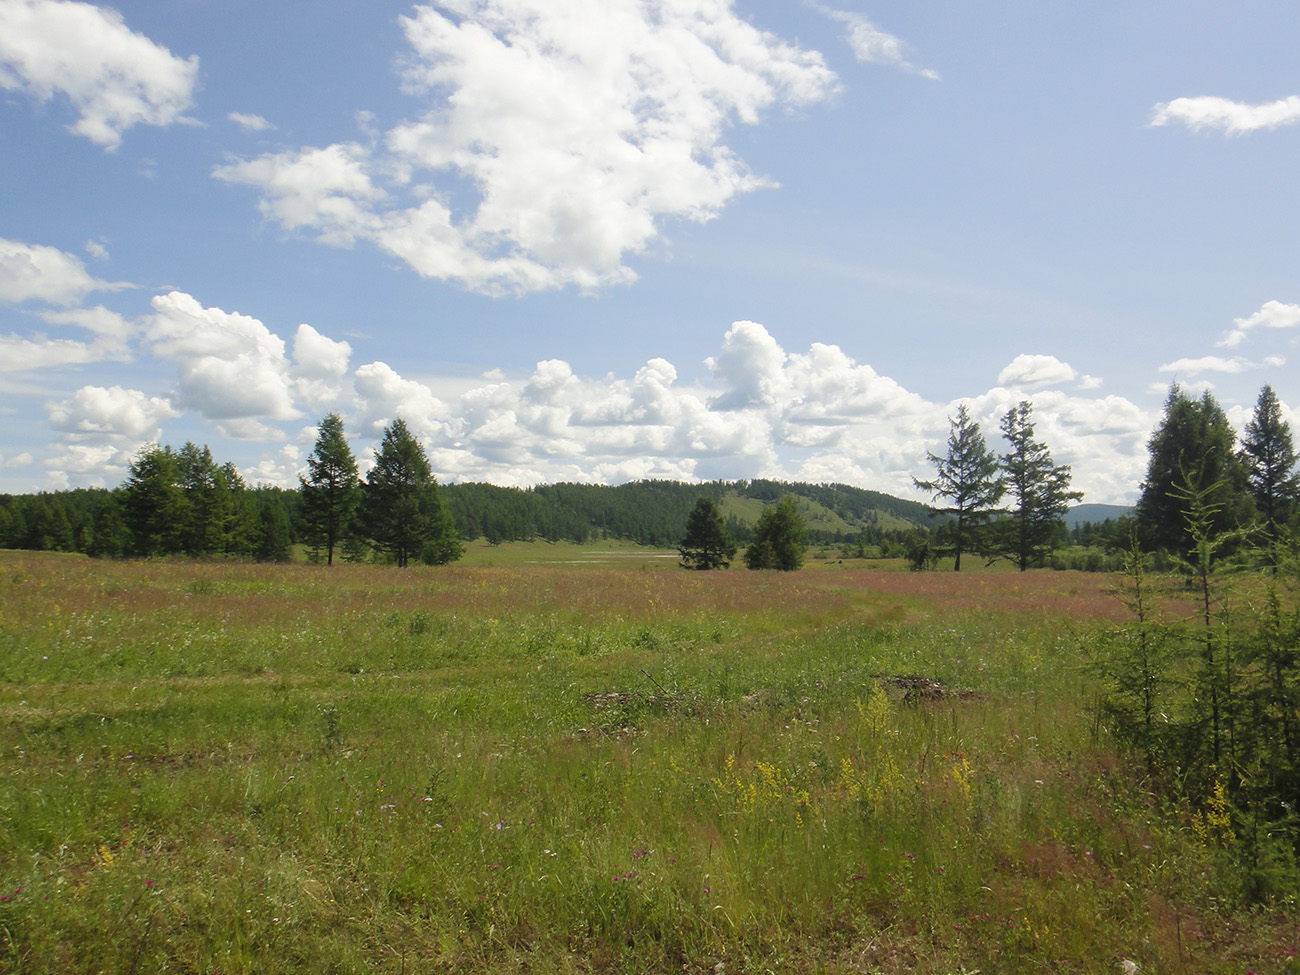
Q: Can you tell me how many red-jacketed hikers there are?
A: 0